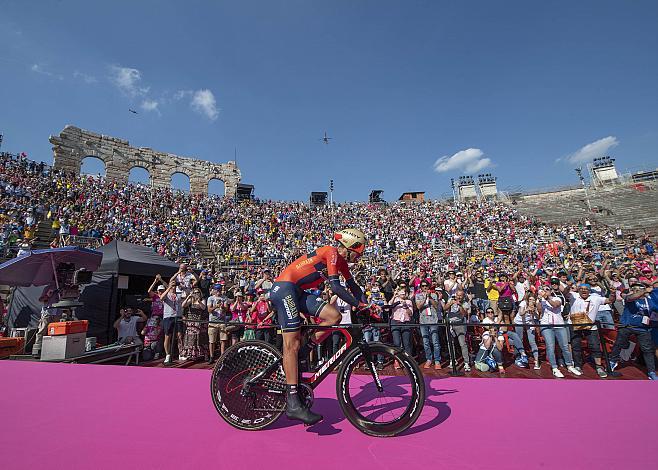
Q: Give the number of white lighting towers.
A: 3